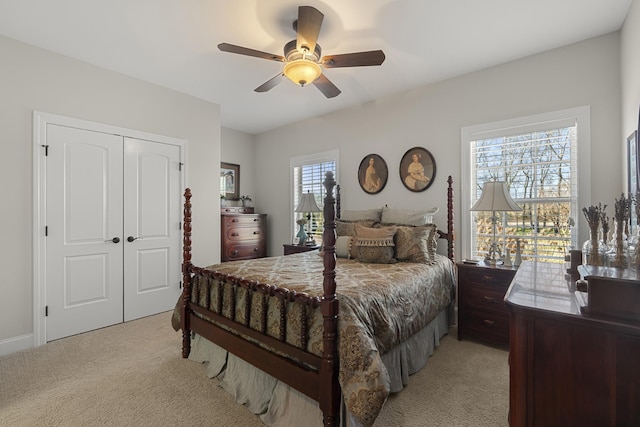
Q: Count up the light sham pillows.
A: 2